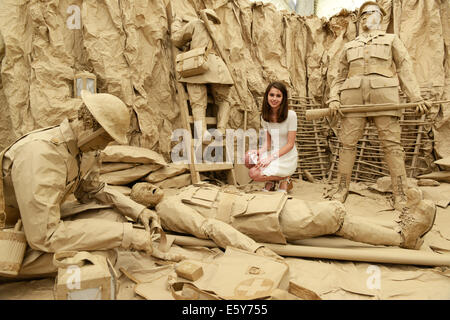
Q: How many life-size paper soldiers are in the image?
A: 4